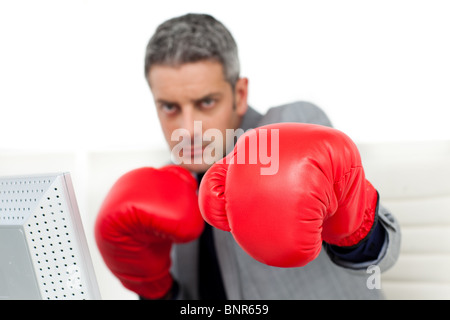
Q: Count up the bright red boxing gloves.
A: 2